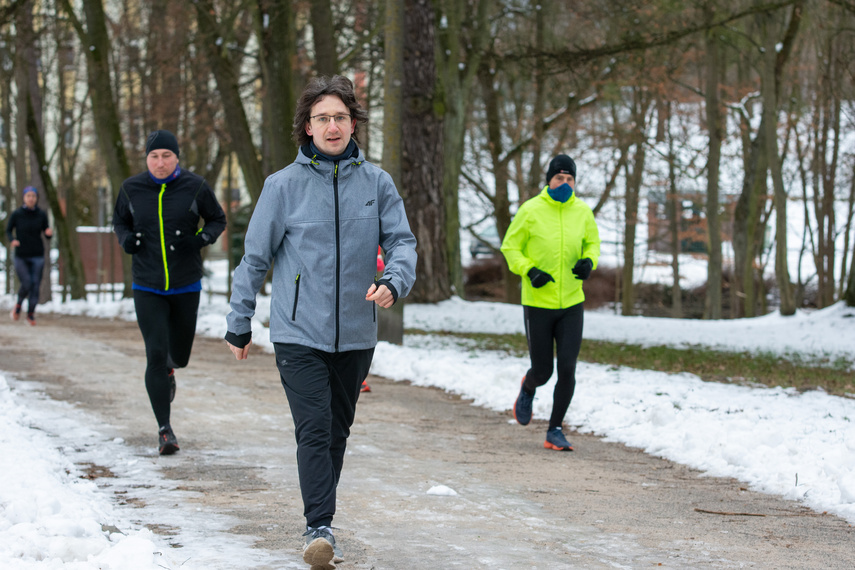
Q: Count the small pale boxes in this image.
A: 0